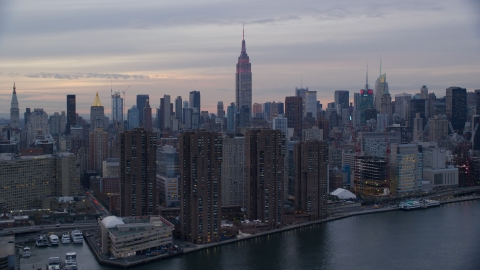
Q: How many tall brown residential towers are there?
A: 4